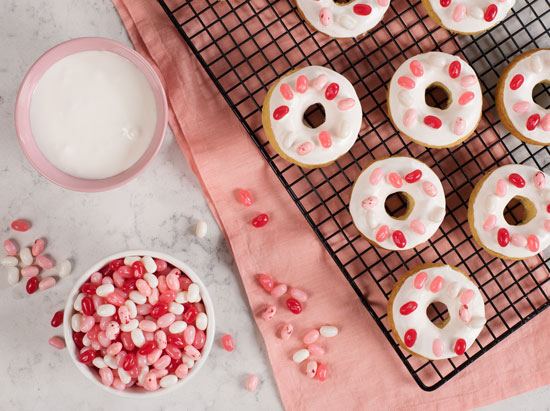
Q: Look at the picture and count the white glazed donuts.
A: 8